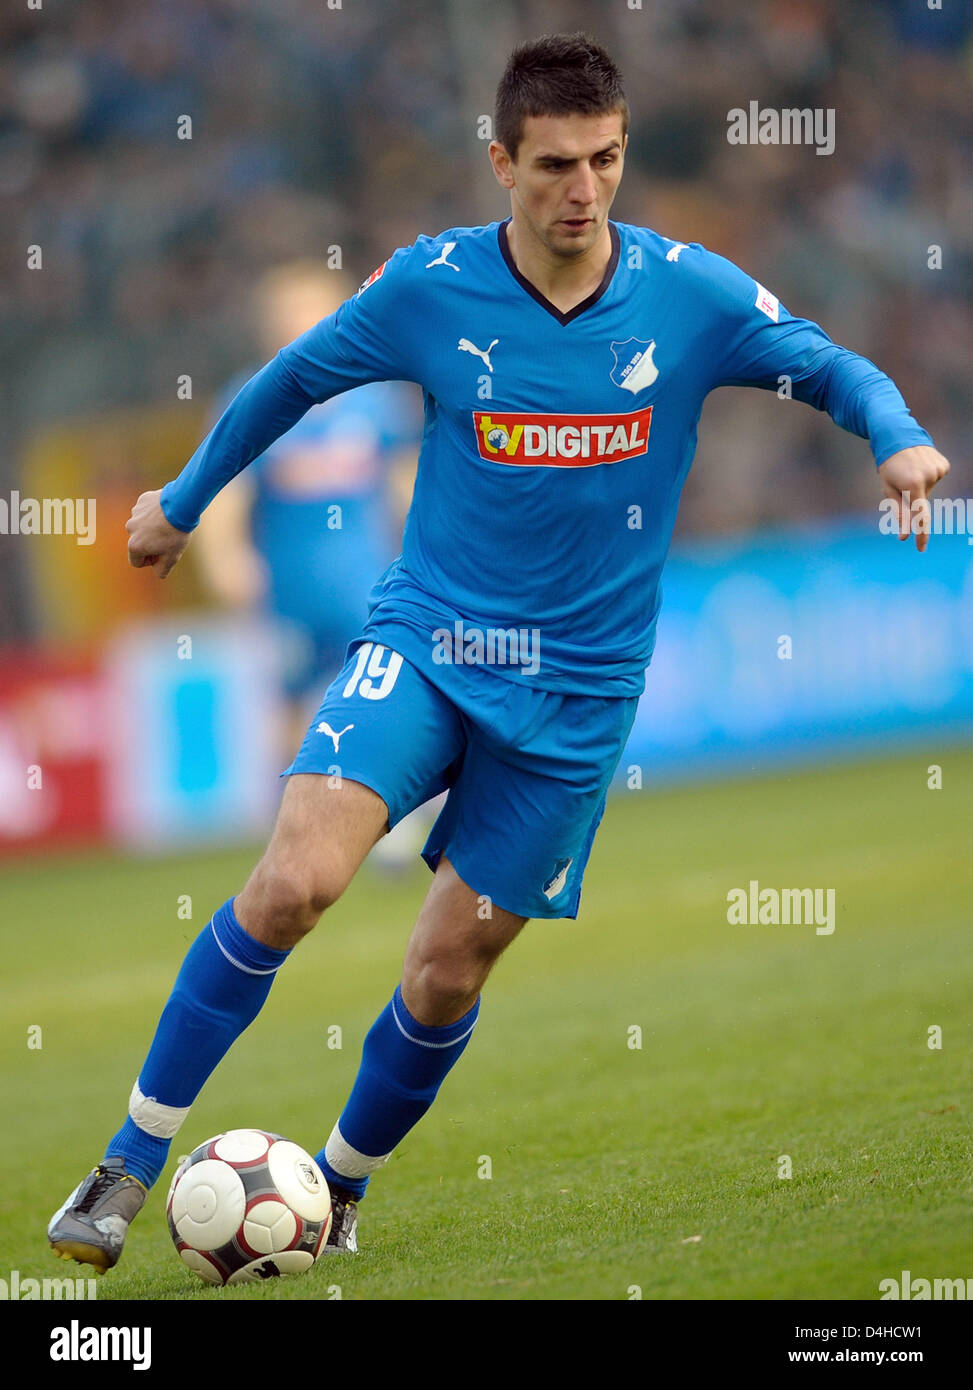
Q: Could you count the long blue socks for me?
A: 2